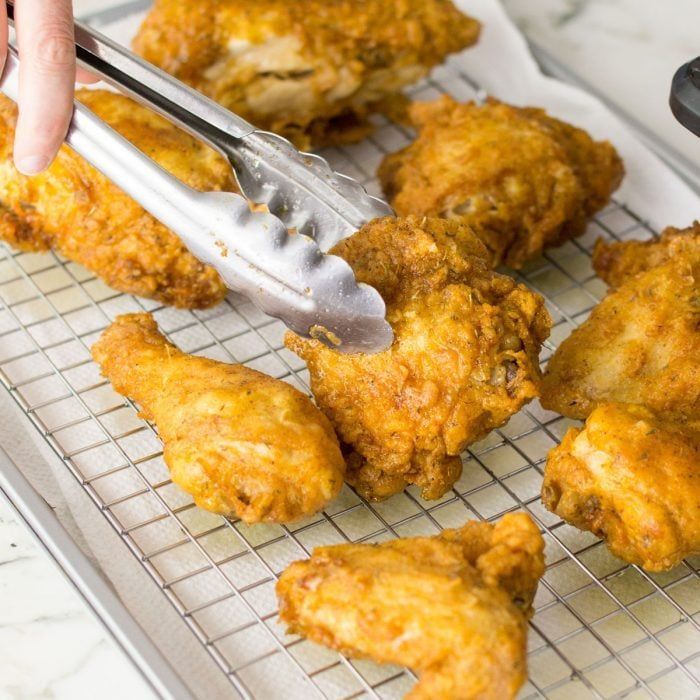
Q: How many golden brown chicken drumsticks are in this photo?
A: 1